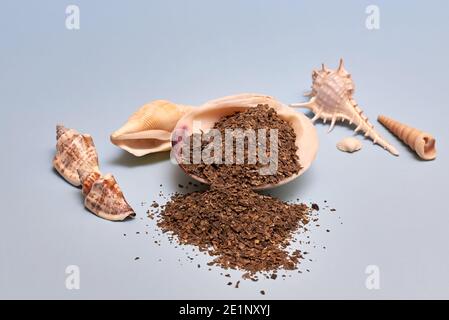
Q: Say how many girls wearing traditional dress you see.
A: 0